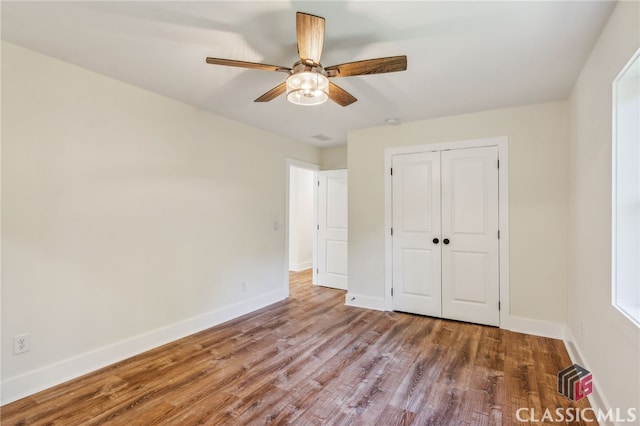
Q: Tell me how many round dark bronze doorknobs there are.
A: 2